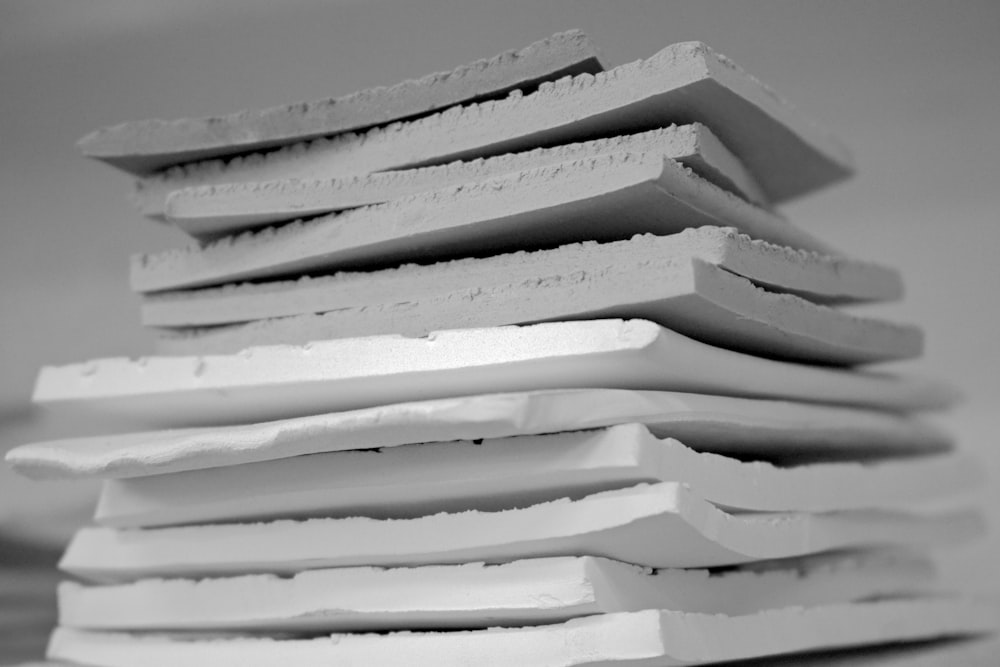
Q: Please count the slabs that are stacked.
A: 12